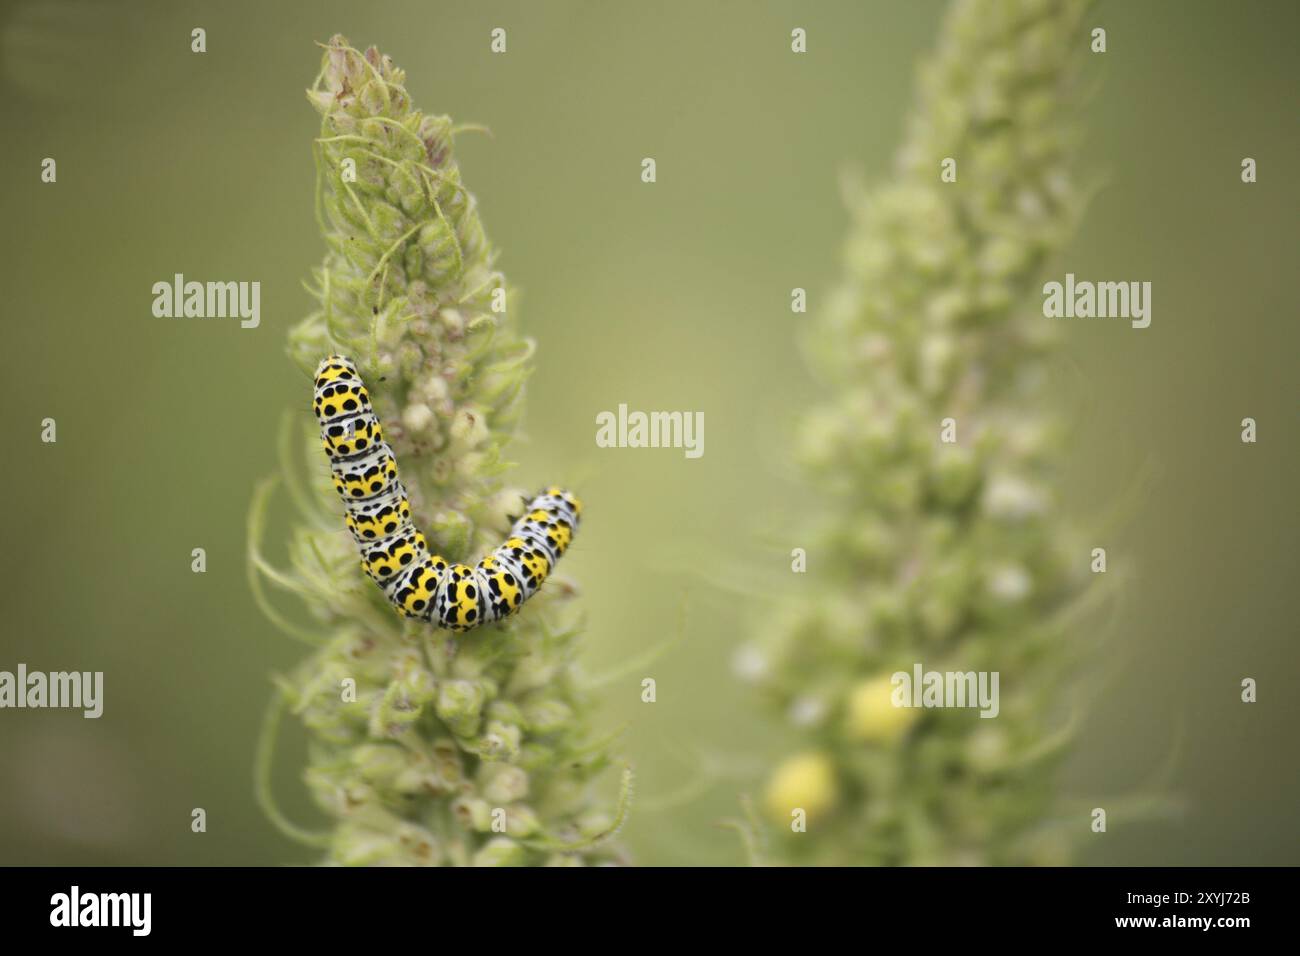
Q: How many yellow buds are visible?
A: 2